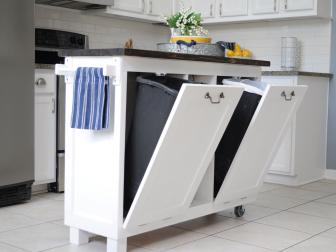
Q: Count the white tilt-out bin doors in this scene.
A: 2